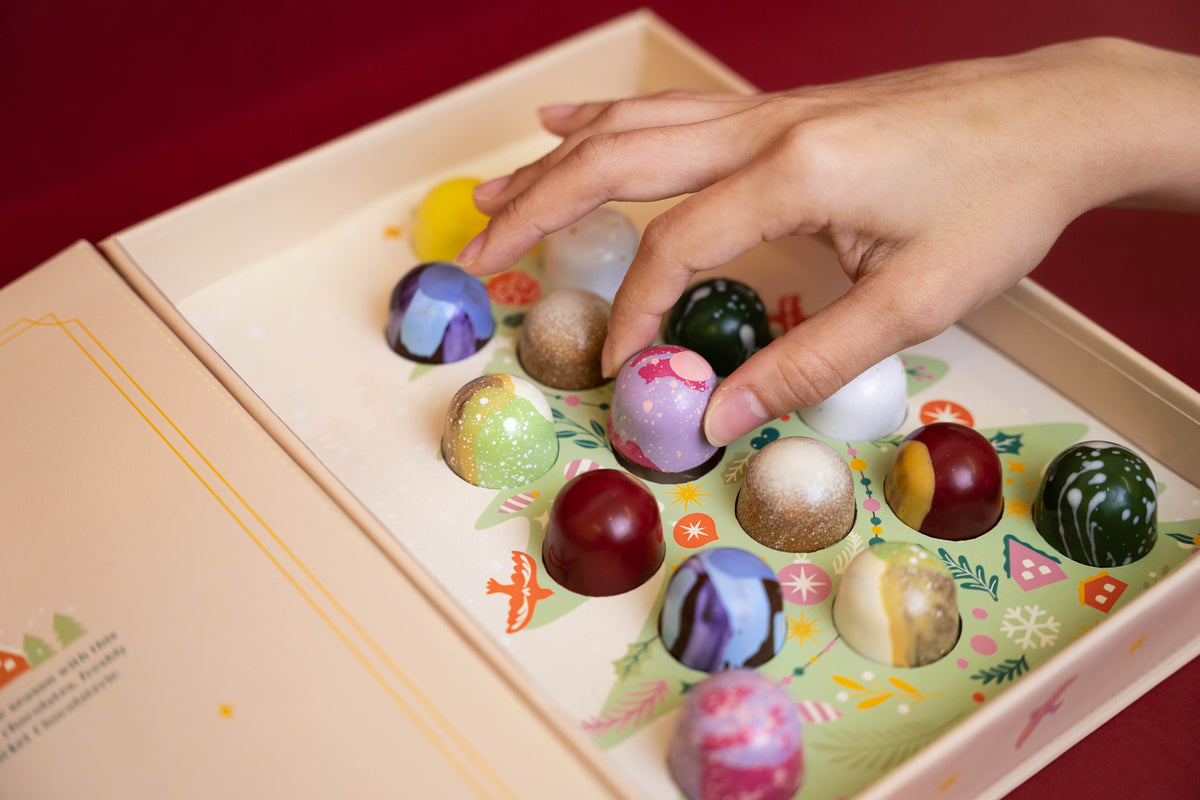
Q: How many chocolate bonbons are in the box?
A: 15